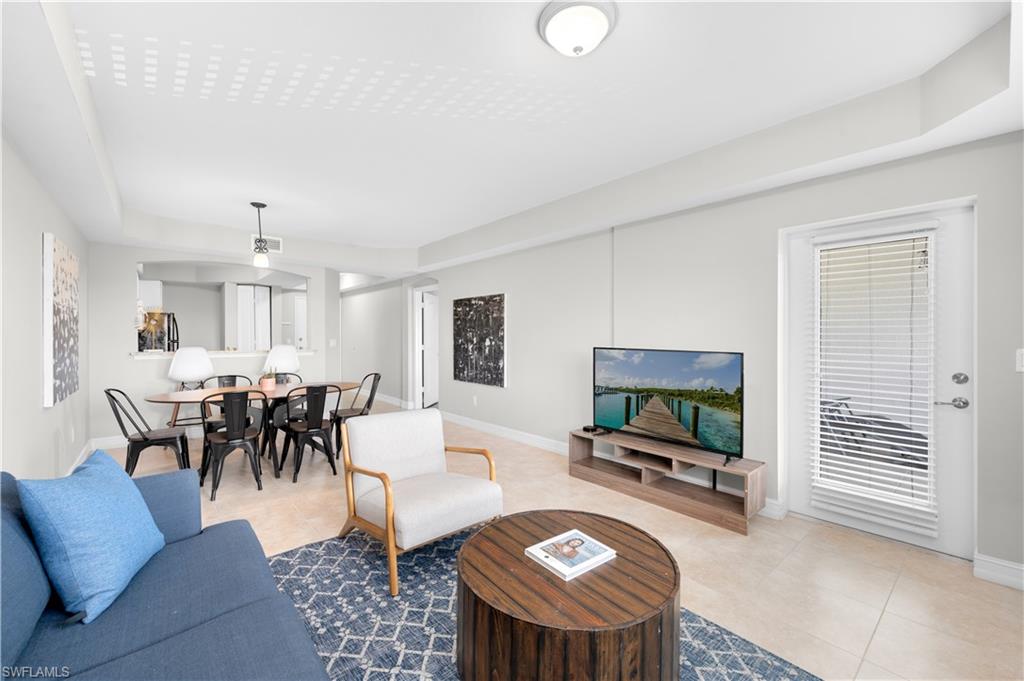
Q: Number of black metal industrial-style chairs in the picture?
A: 6